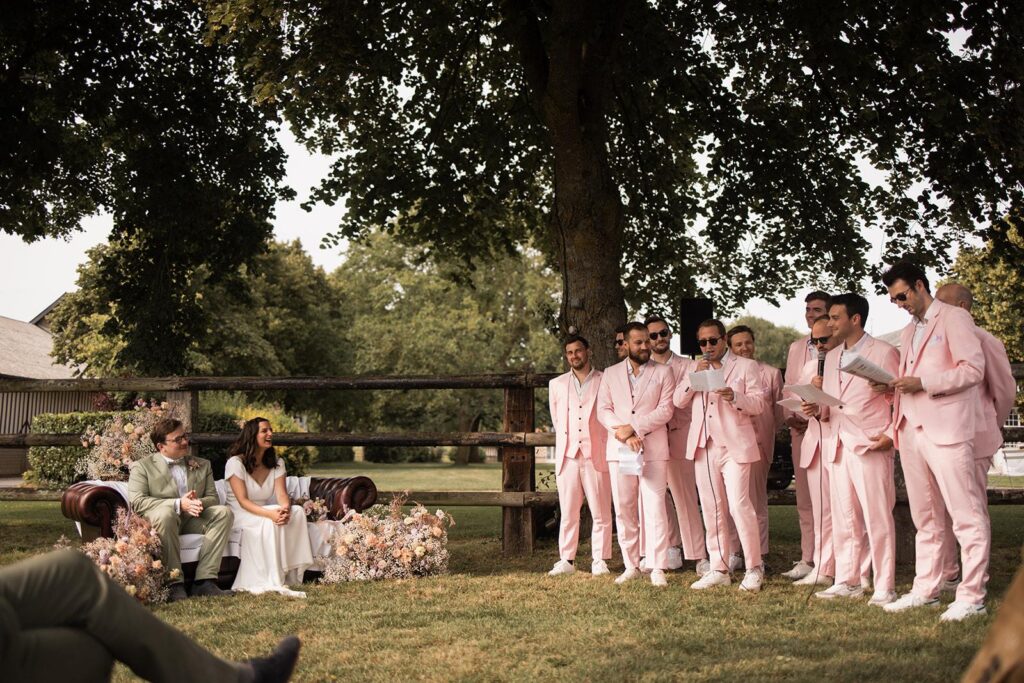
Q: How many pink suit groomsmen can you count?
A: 11